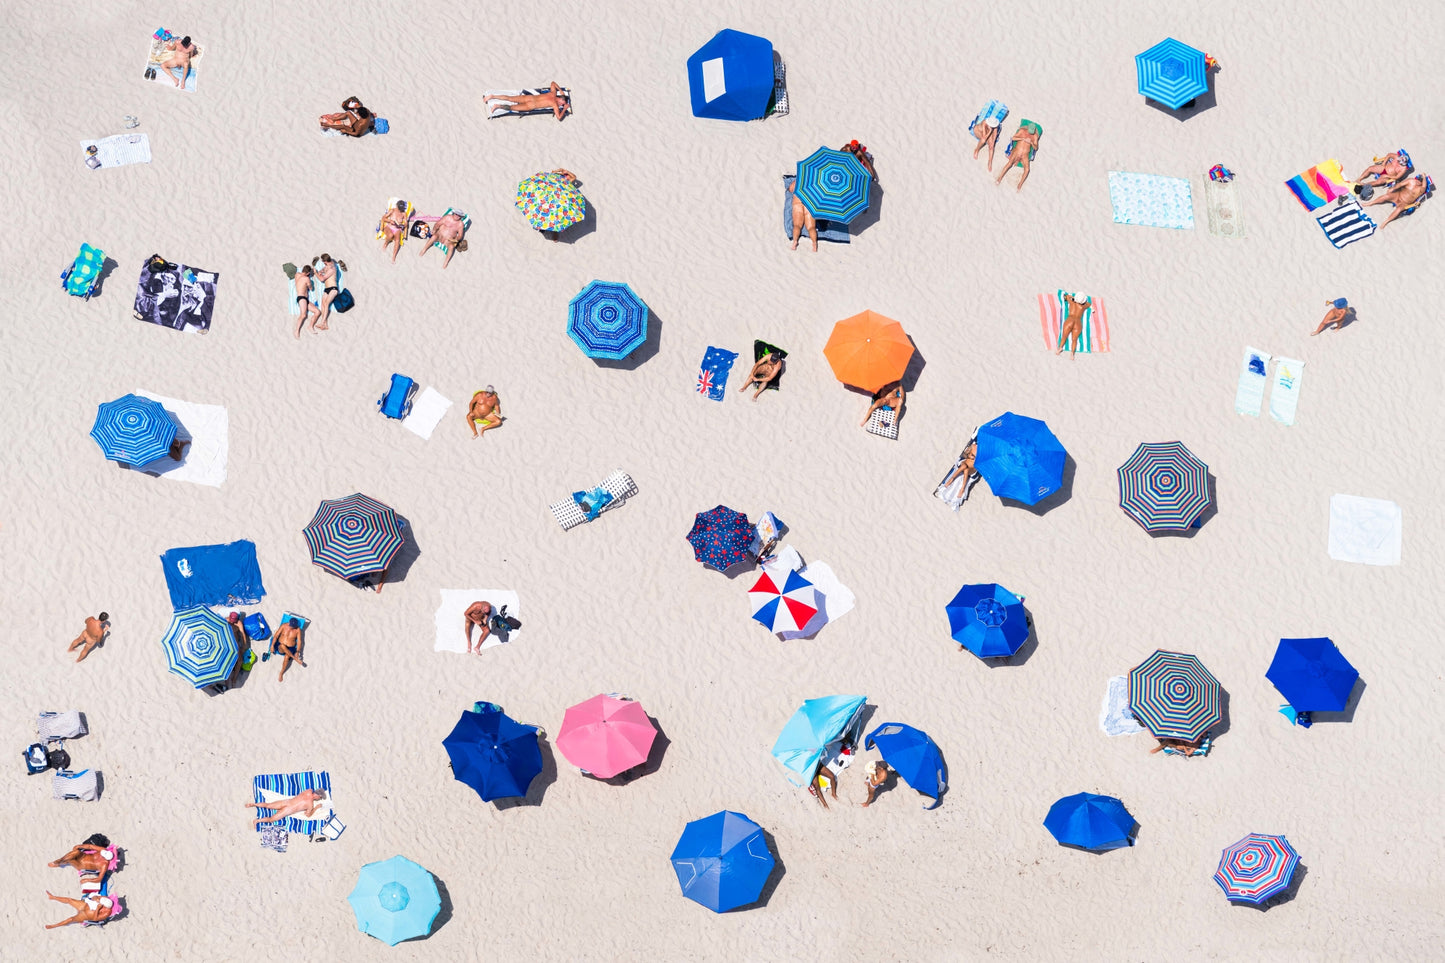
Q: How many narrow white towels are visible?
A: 2